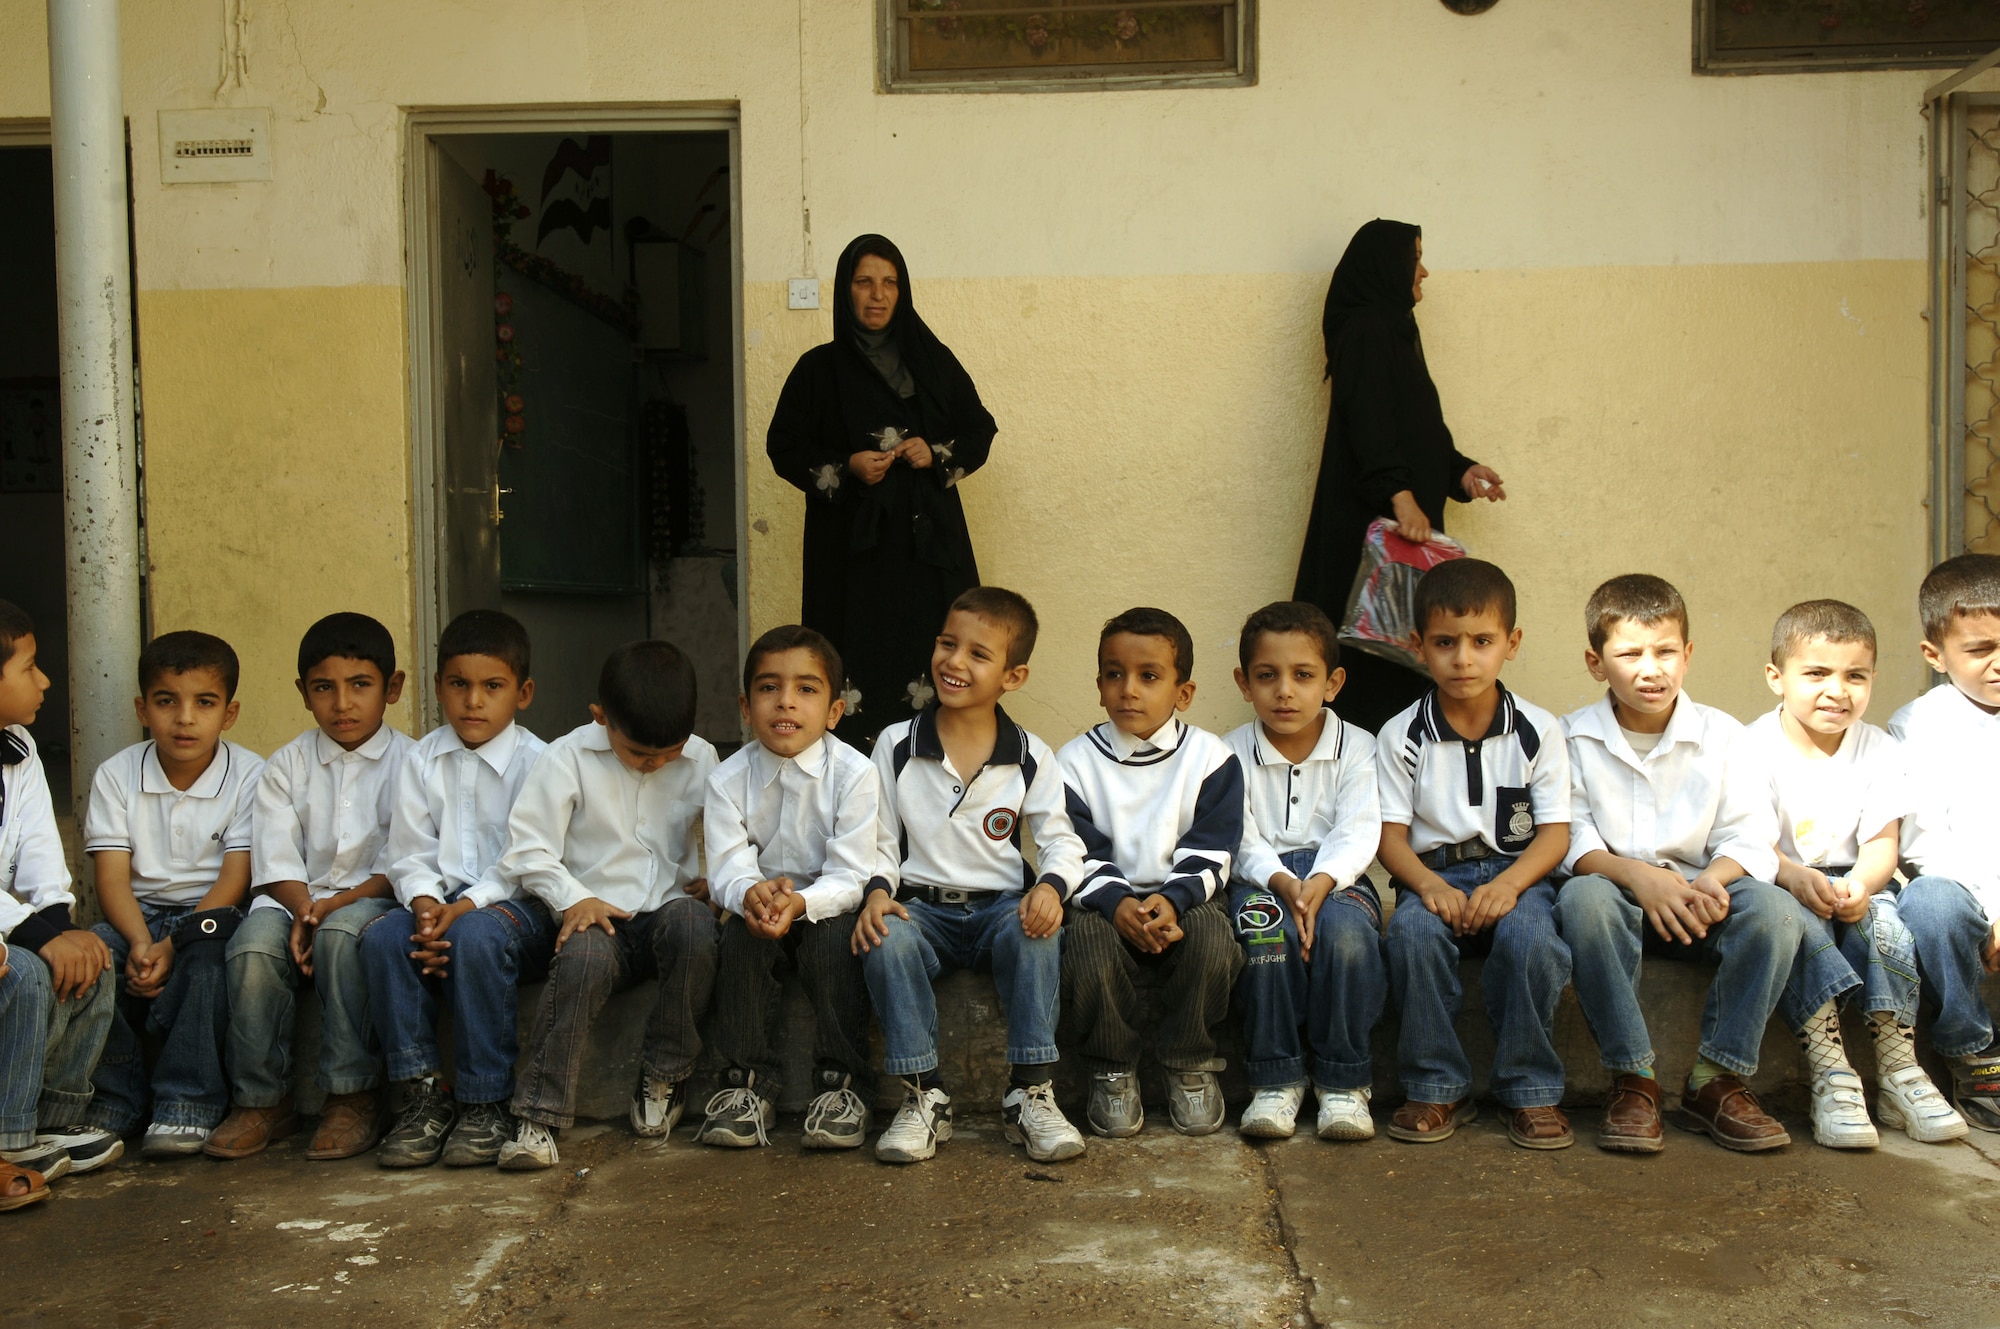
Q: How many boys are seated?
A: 13